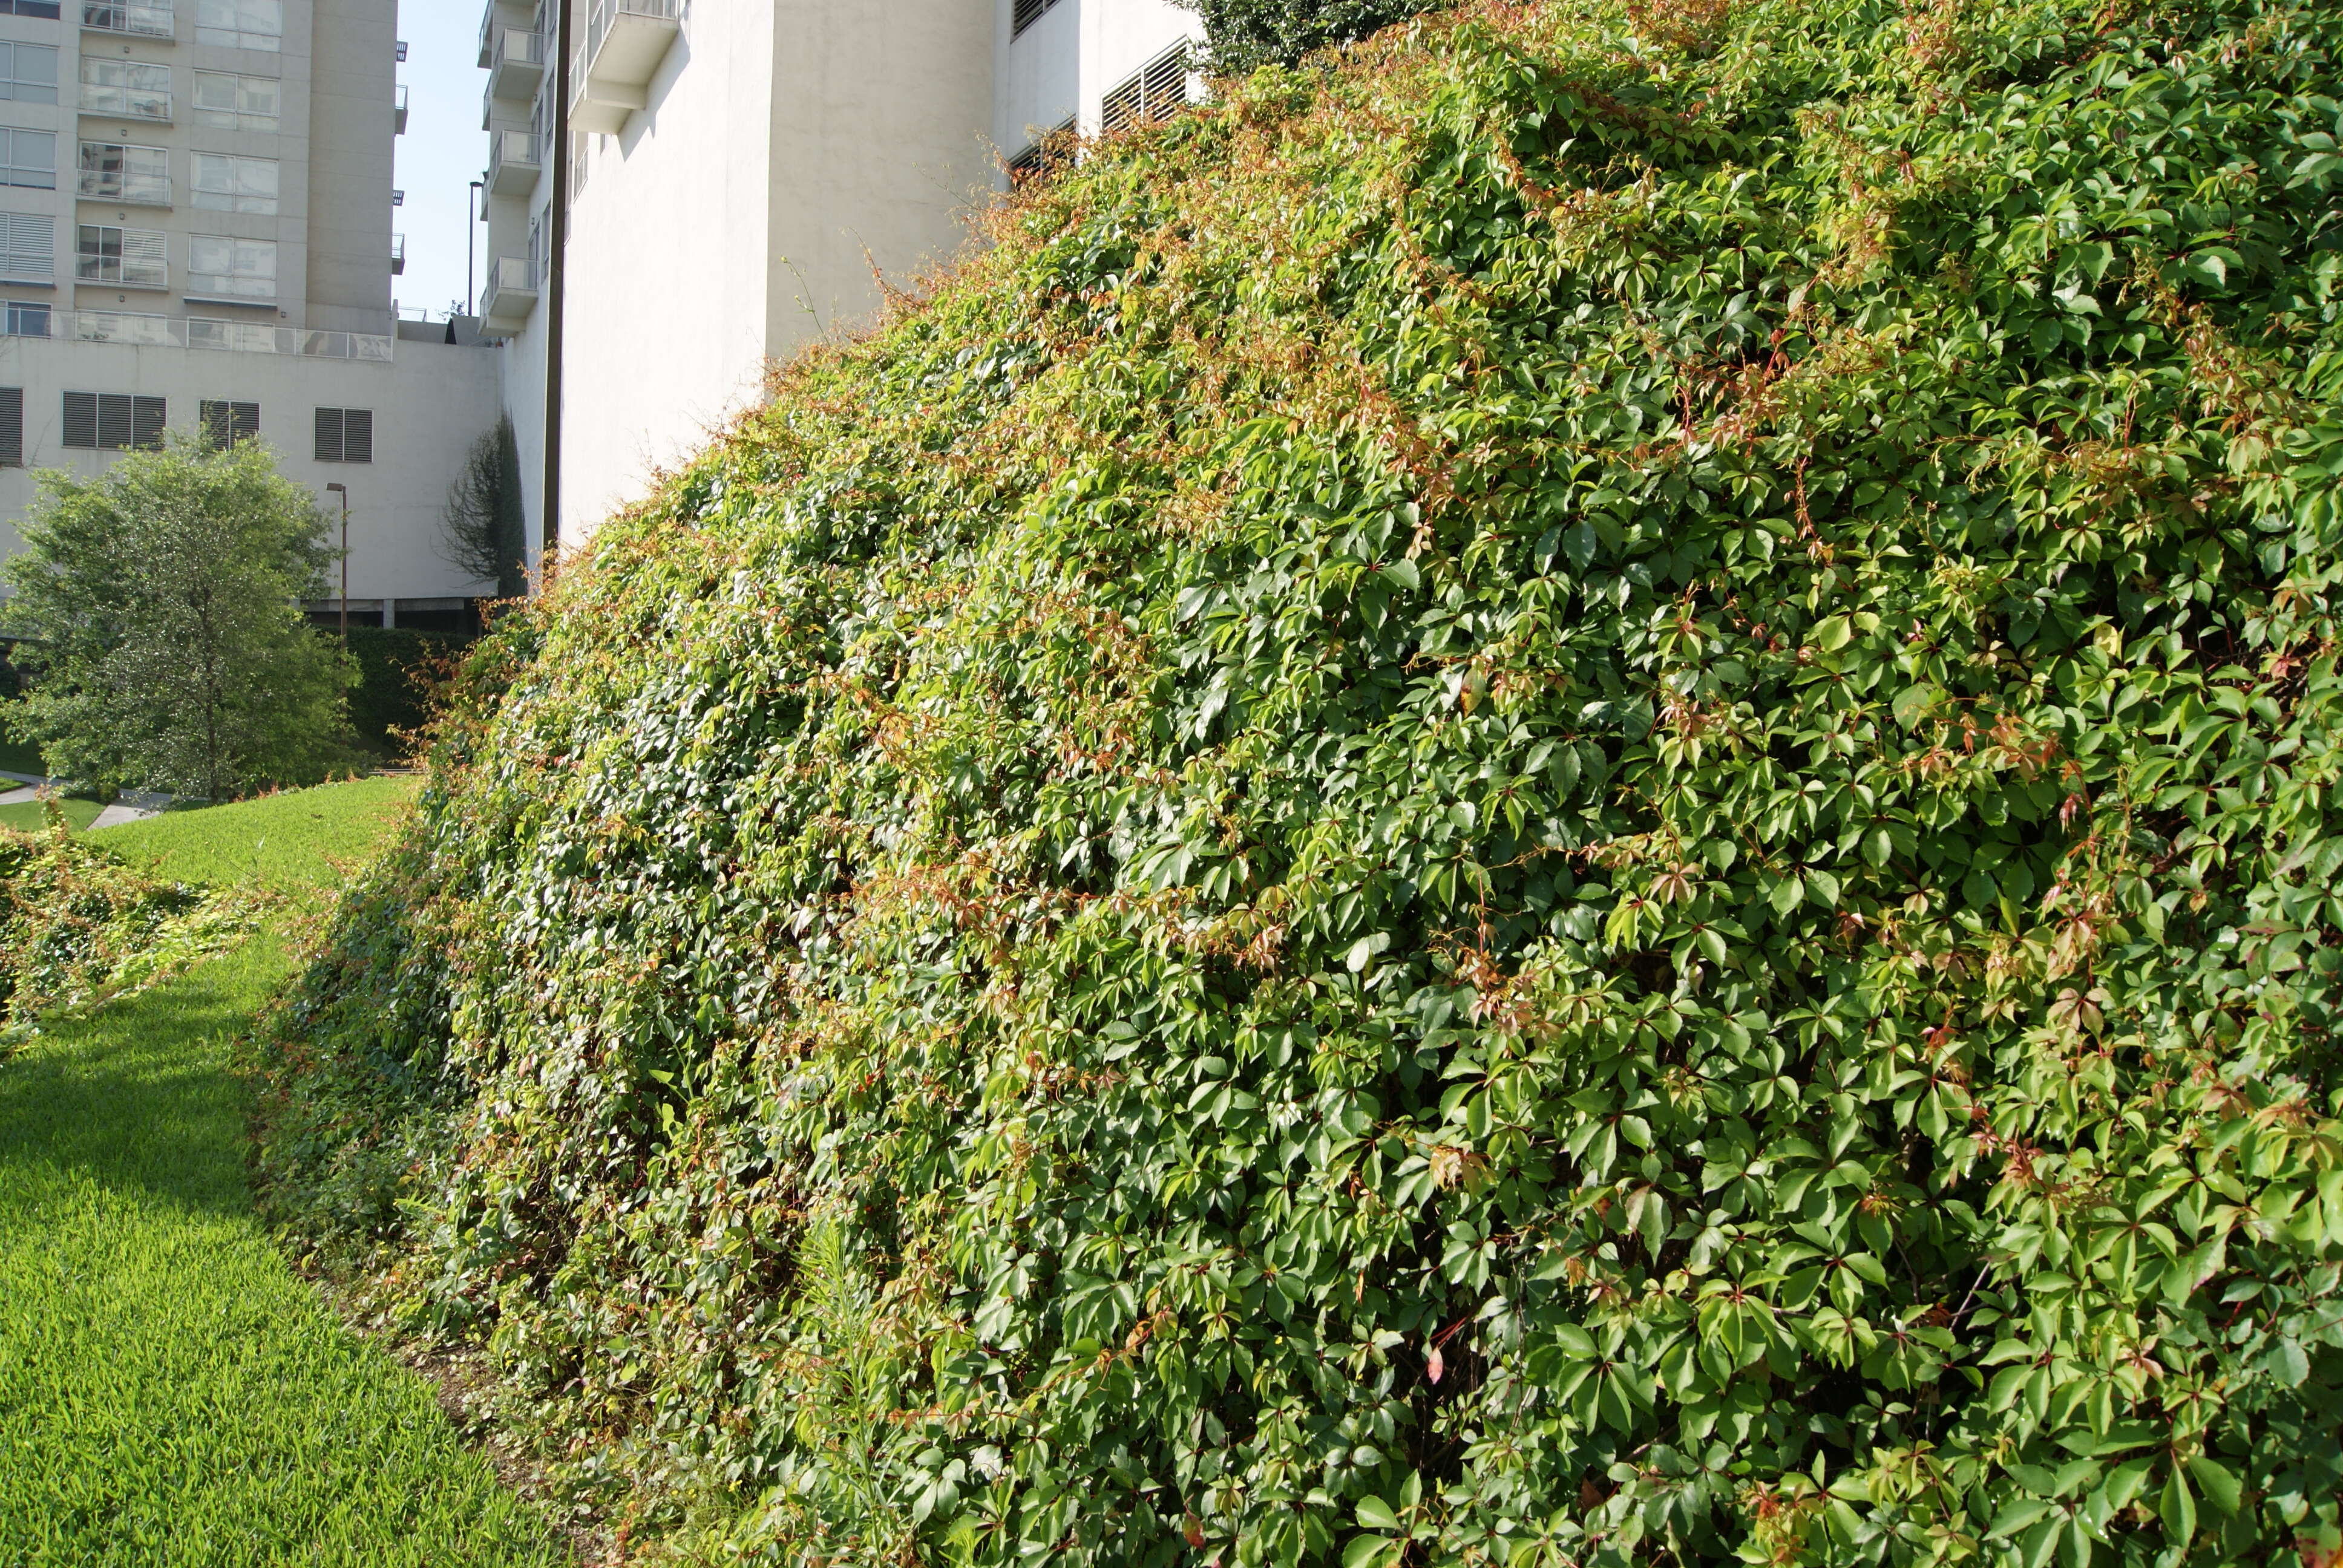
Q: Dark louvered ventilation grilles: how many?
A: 7